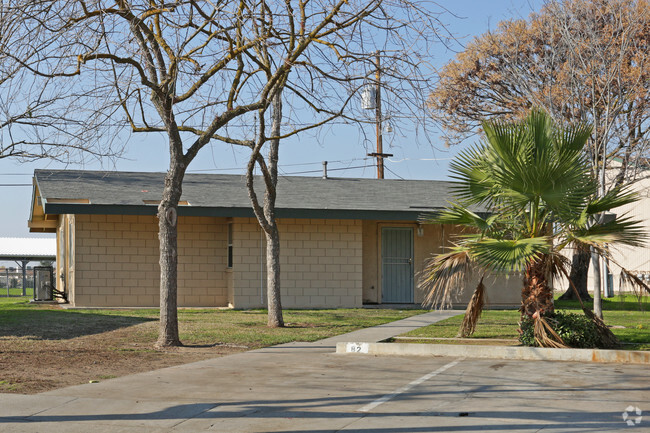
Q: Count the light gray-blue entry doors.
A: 1